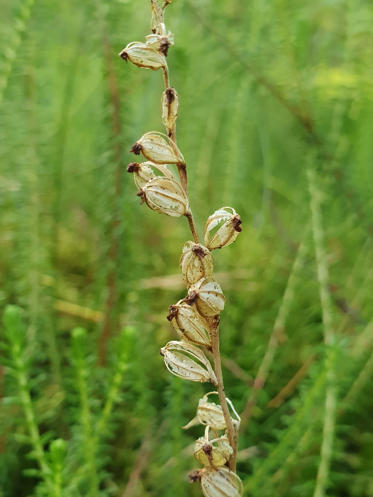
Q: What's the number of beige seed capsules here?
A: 14